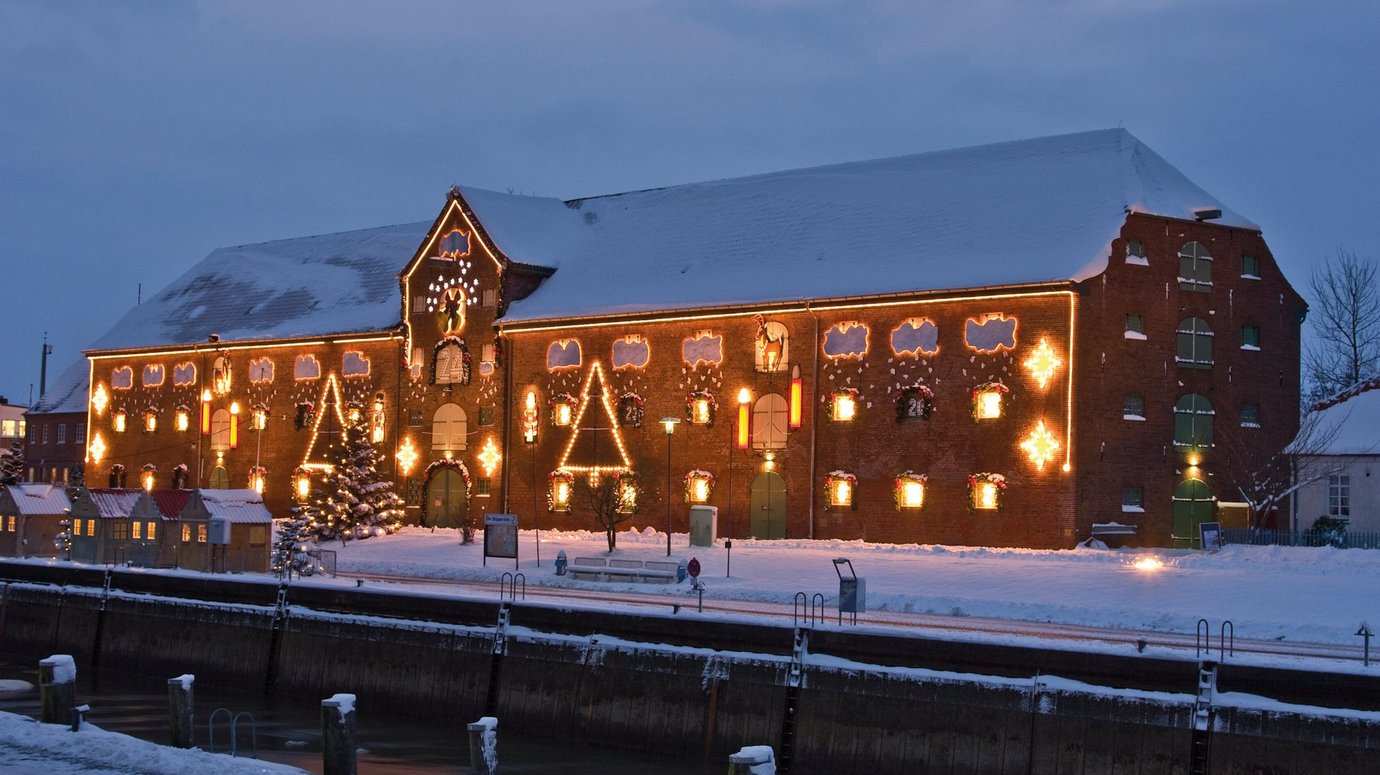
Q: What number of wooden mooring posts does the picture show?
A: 5